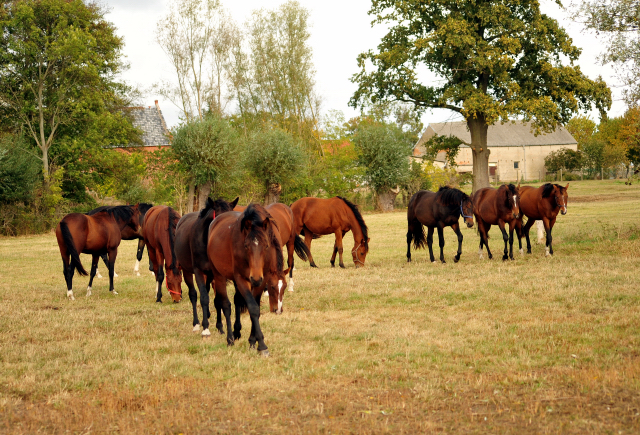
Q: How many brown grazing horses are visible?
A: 3